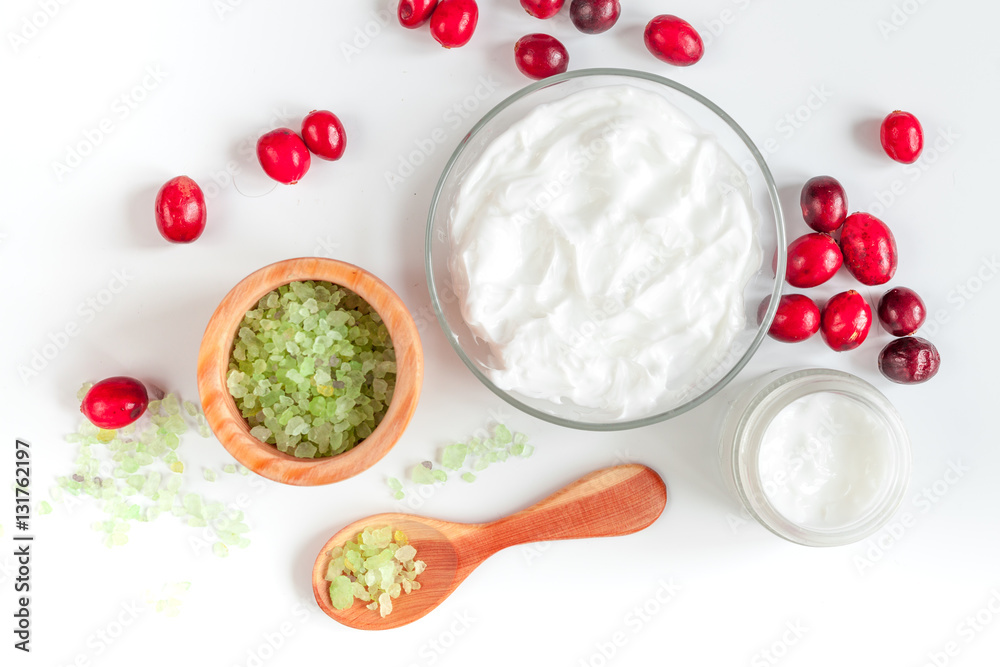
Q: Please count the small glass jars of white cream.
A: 1